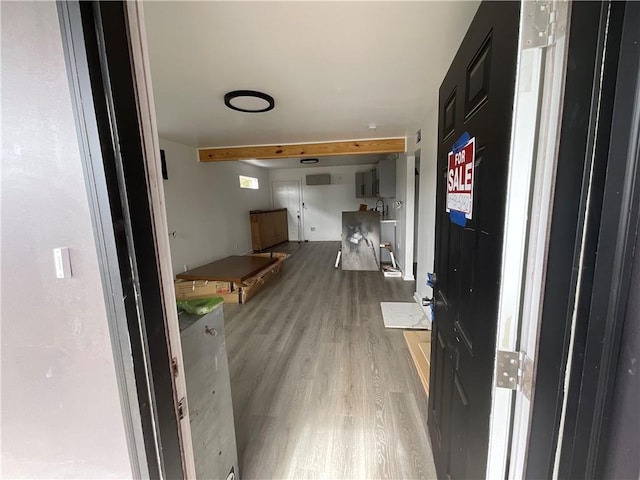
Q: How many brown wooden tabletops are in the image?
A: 1